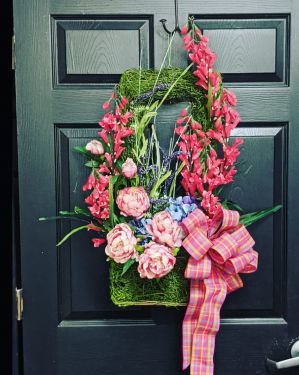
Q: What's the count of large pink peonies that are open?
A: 4